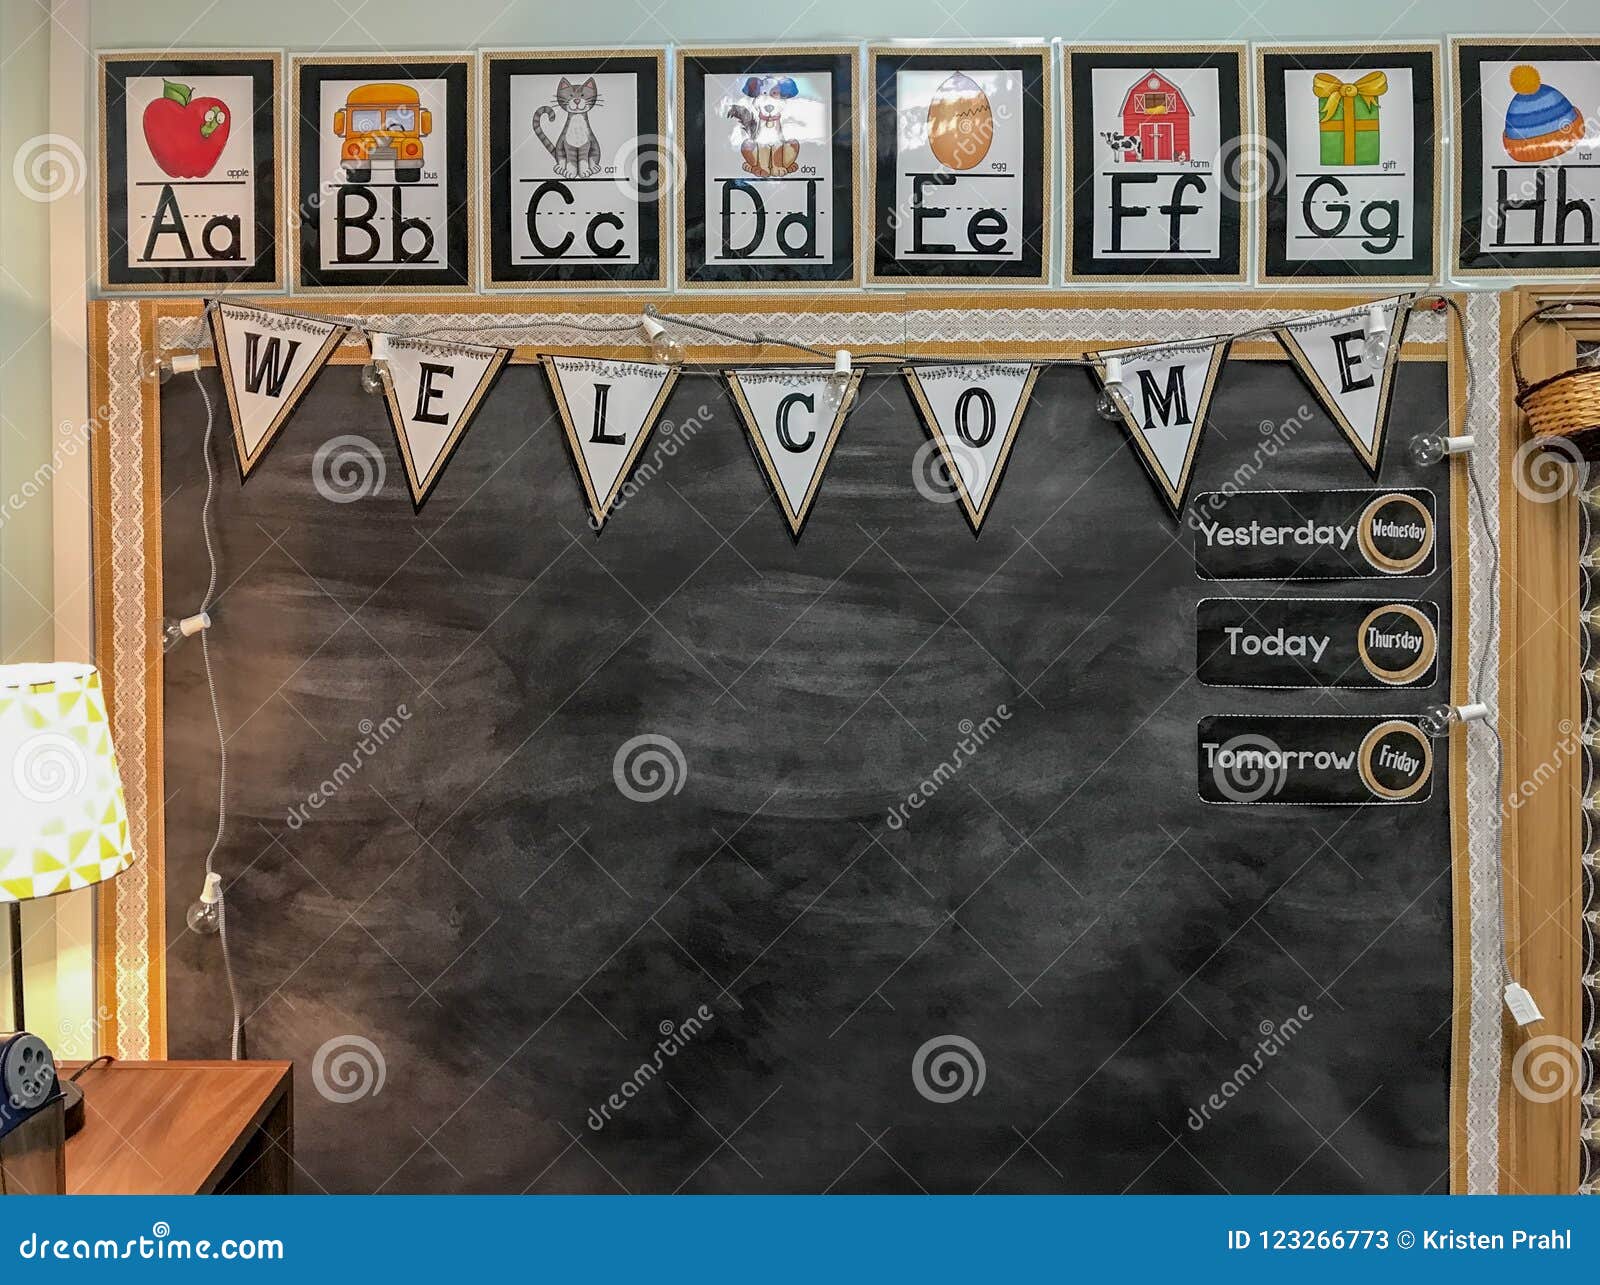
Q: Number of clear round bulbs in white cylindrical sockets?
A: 10